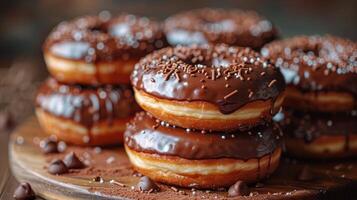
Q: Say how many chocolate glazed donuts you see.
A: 7